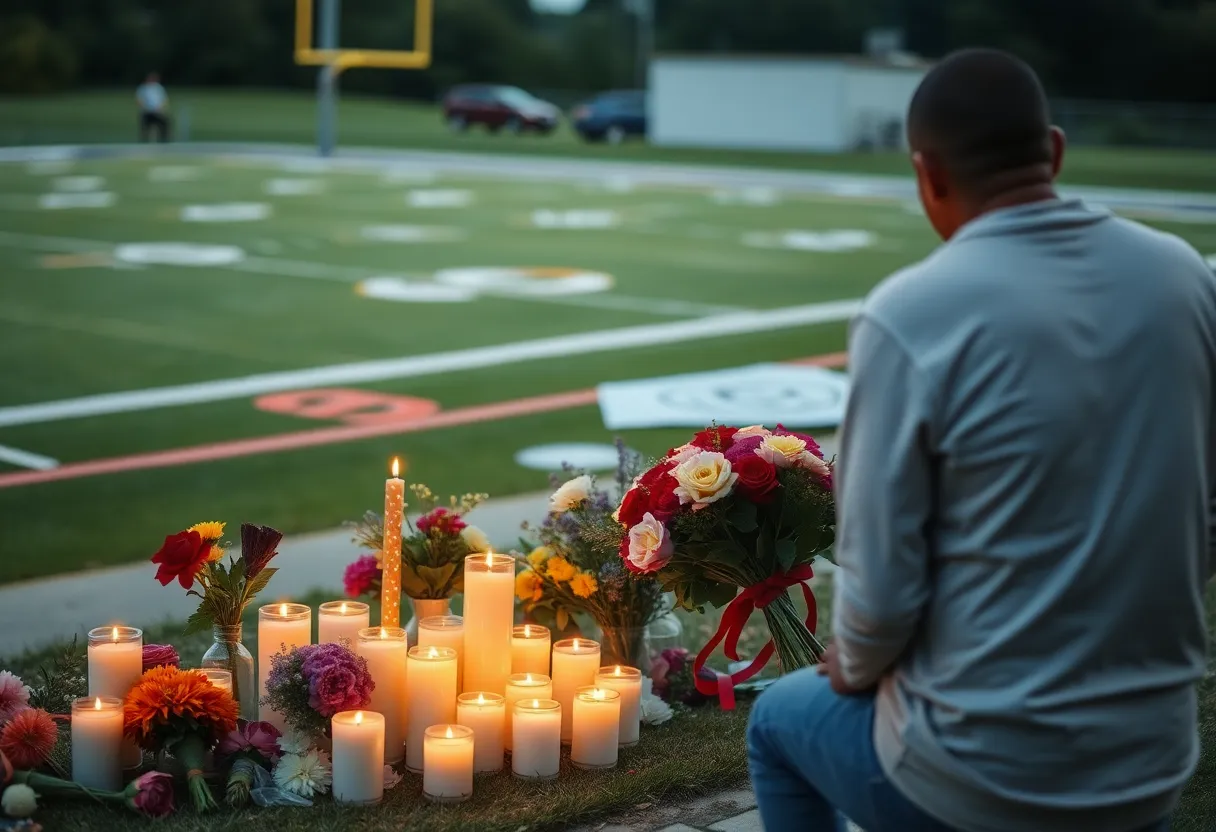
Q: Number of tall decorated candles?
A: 1